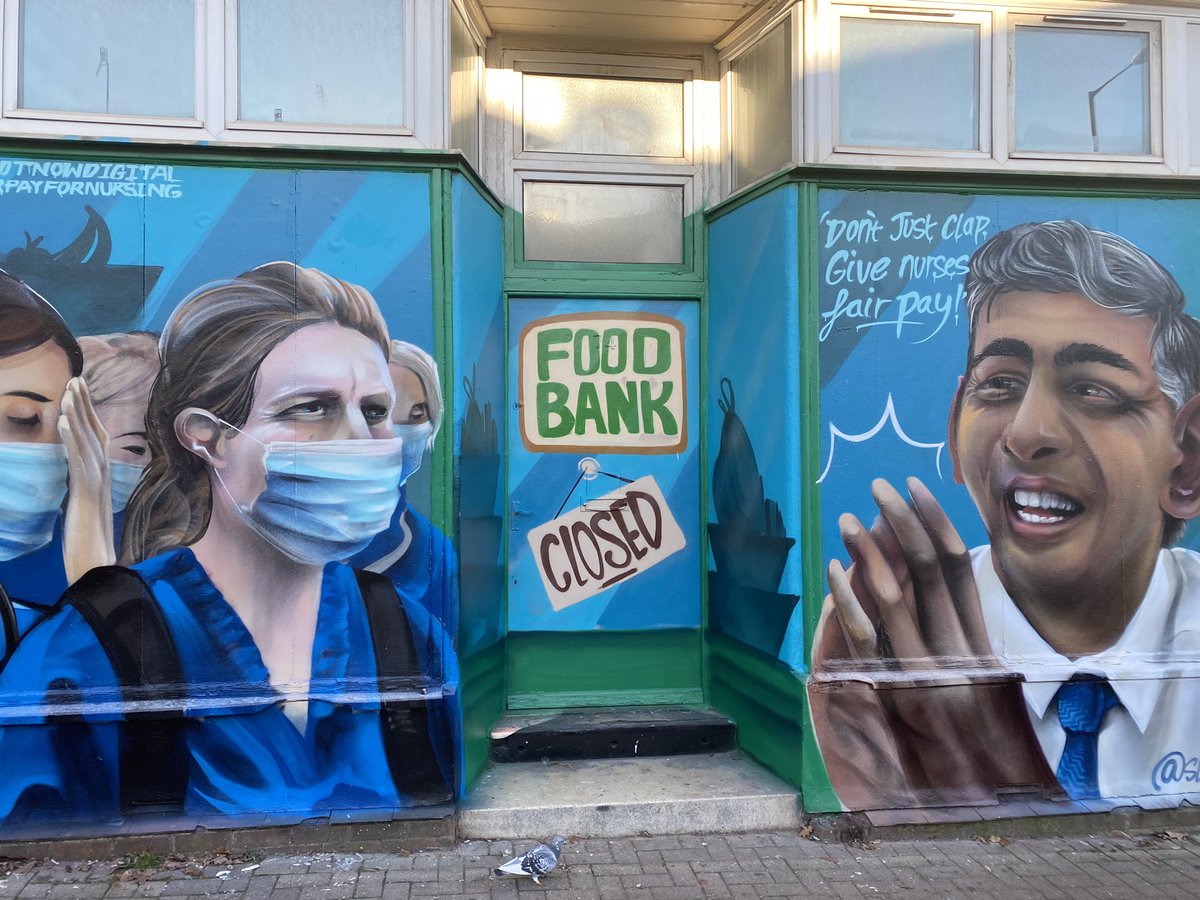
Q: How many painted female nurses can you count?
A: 4